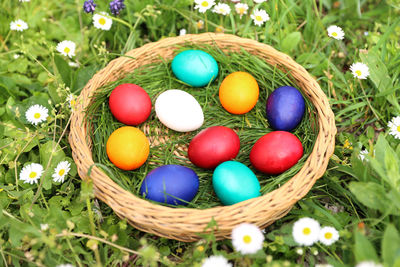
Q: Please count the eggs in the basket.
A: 10